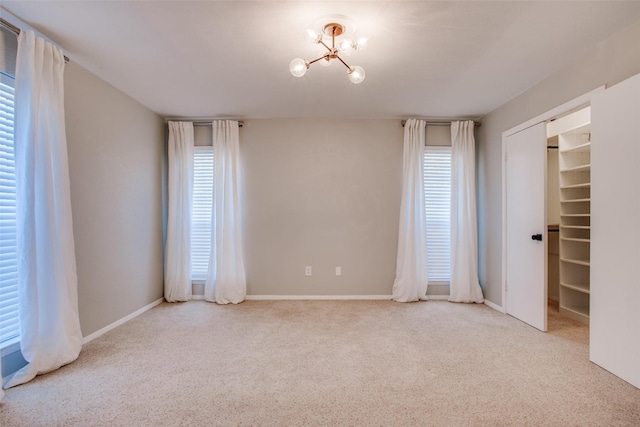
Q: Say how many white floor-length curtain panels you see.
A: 5